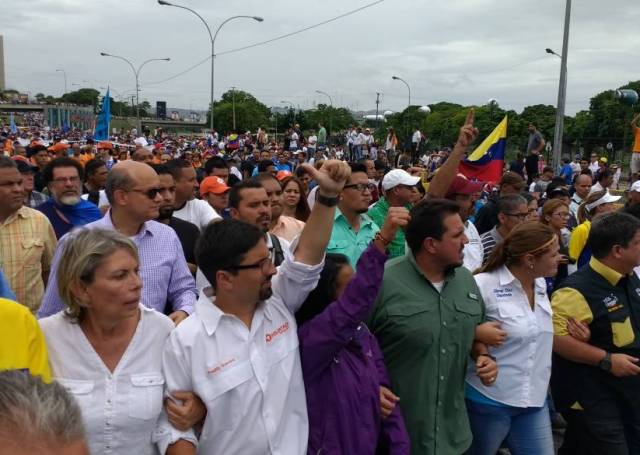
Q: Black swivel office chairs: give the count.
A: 0